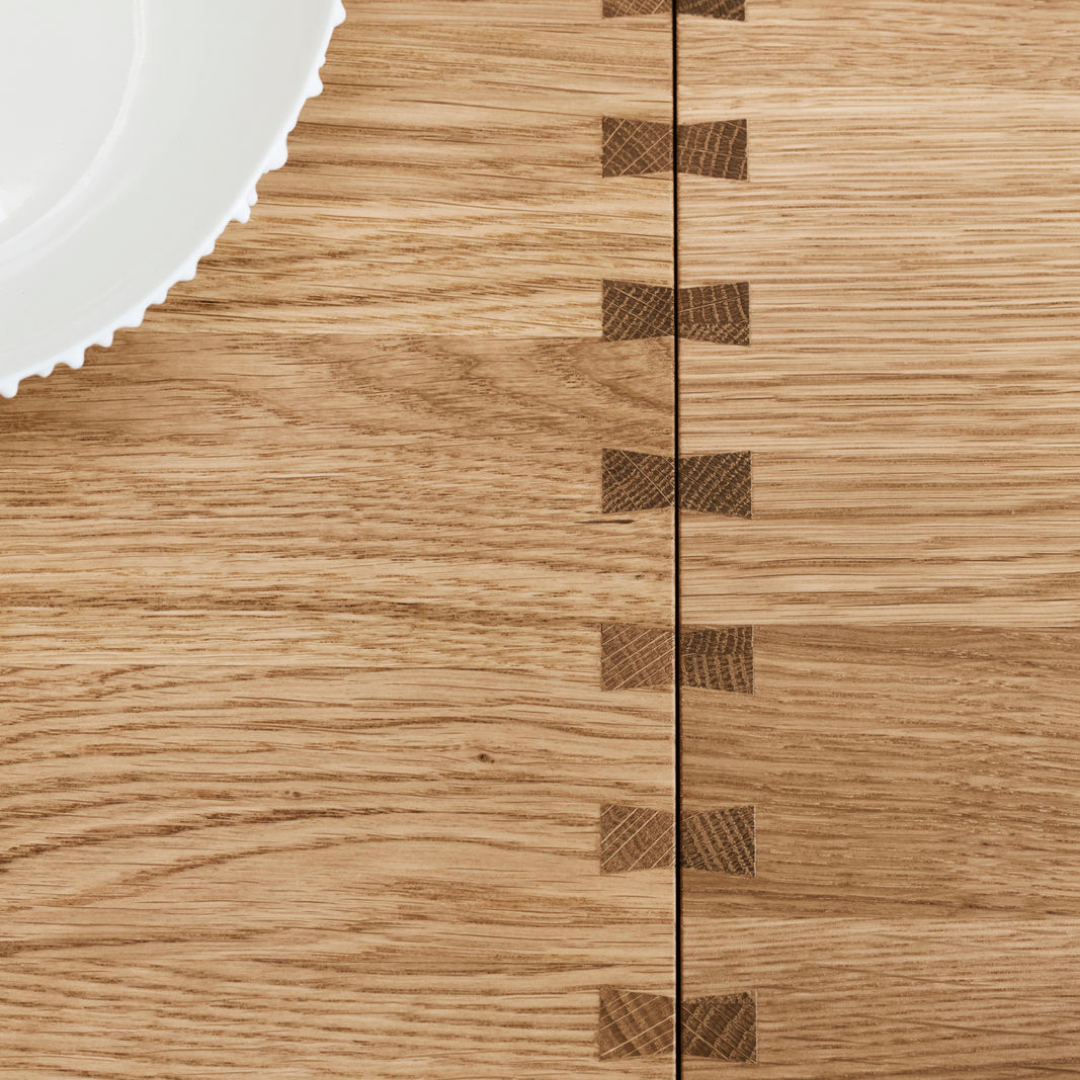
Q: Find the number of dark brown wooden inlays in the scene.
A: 14